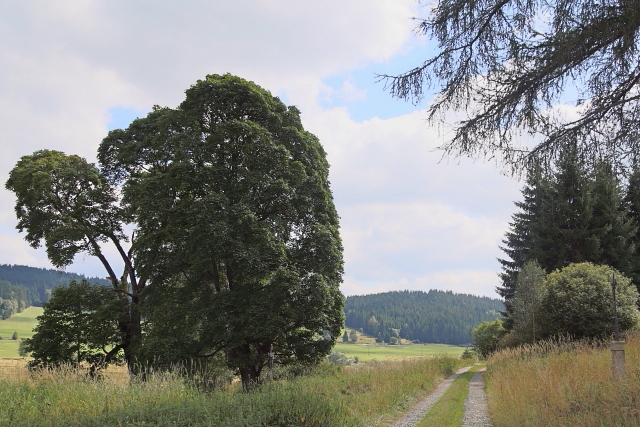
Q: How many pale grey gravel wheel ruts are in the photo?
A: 2